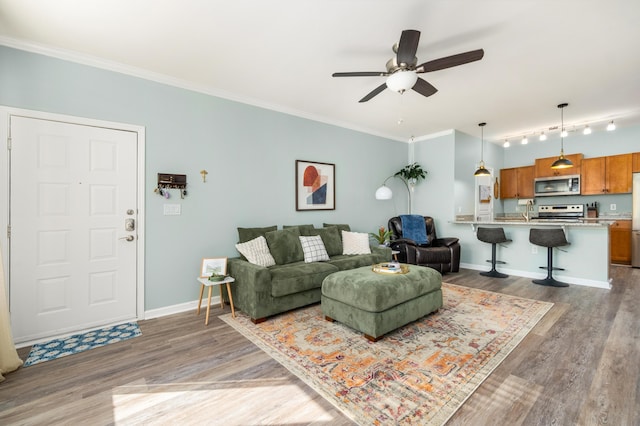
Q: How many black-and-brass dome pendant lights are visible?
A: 2